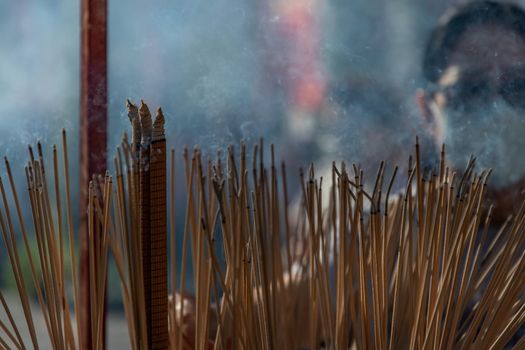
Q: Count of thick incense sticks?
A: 3